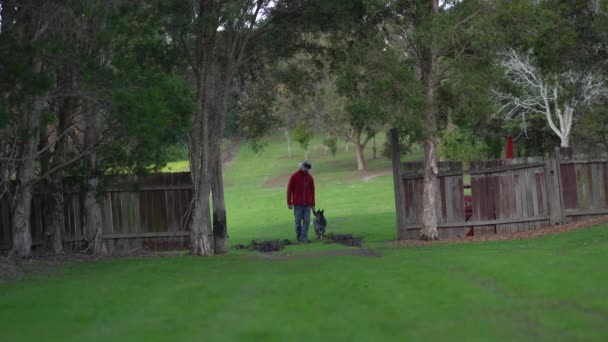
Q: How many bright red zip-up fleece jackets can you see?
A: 1